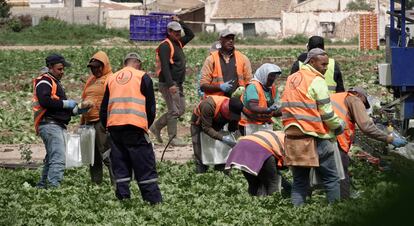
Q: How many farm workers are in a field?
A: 11